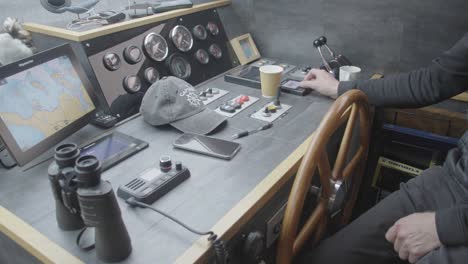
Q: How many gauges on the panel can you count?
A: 11